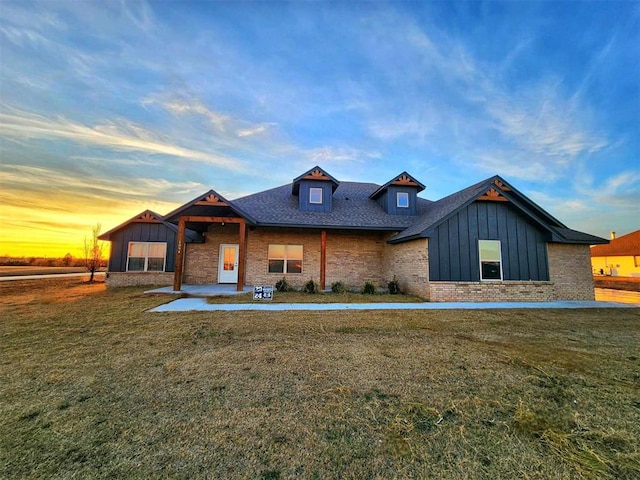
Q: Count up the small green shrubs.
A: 5